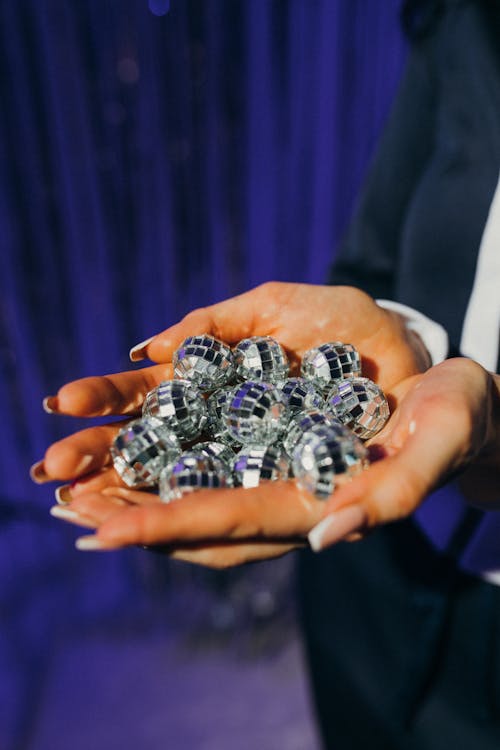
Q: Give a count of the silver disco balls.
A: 14